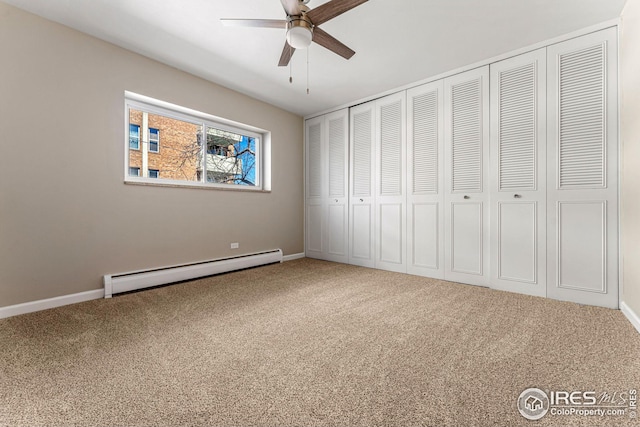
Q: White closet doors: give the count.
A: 8